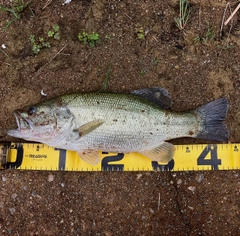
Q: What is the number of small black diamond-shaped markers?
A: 3